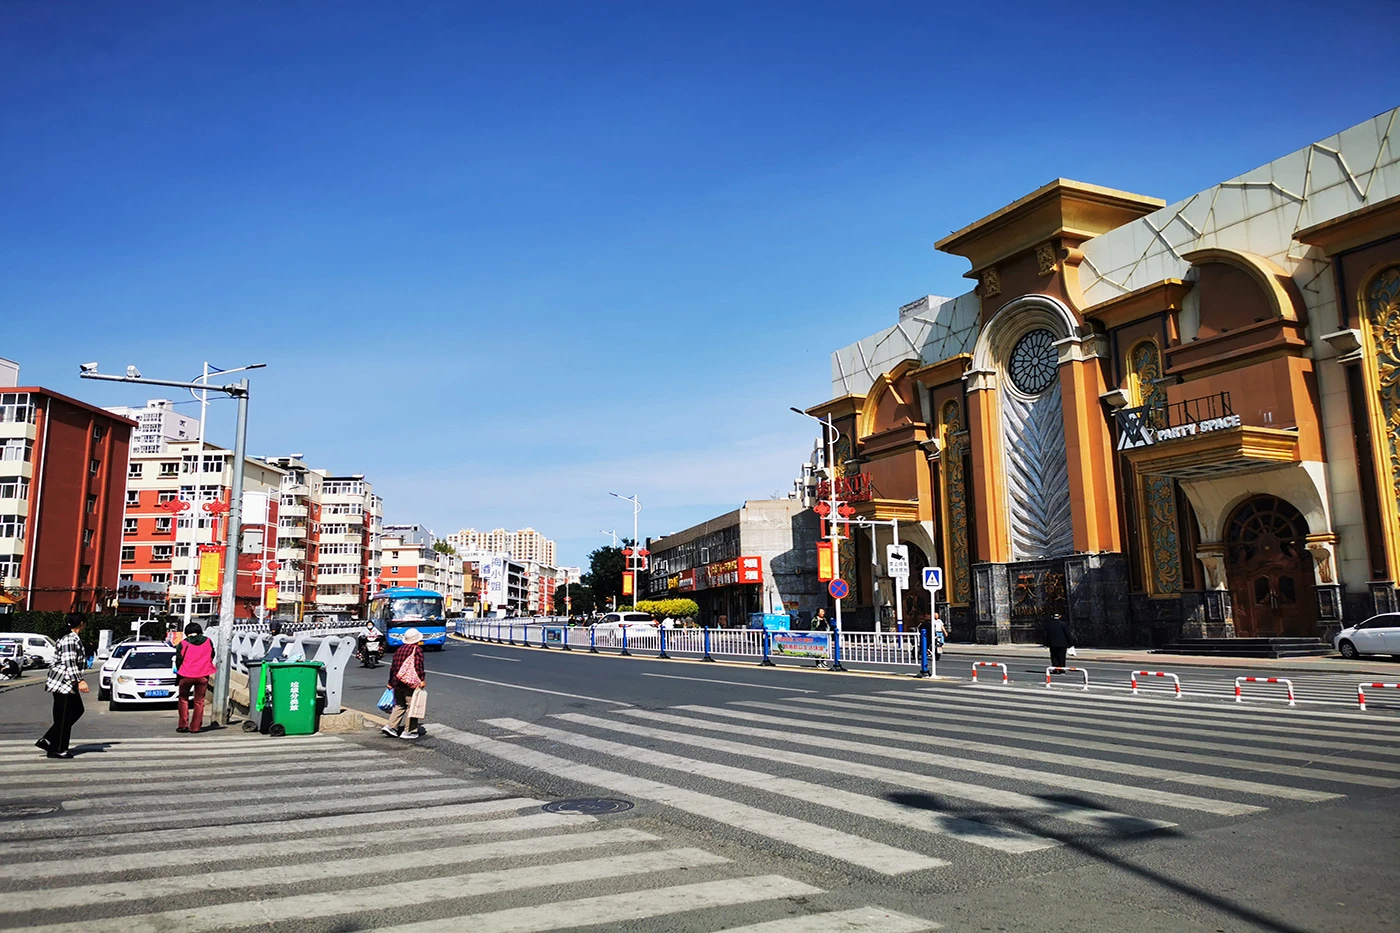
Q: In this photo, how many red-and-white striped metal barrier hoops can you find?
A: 5